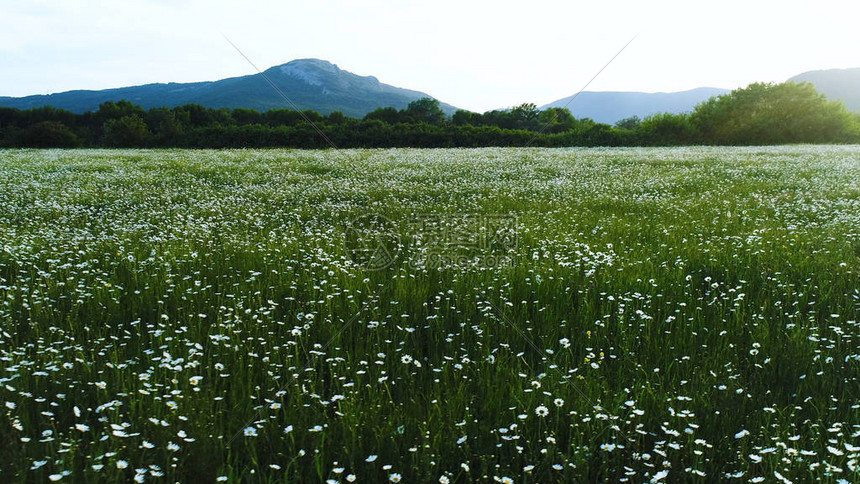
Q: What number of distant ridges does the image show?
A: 3